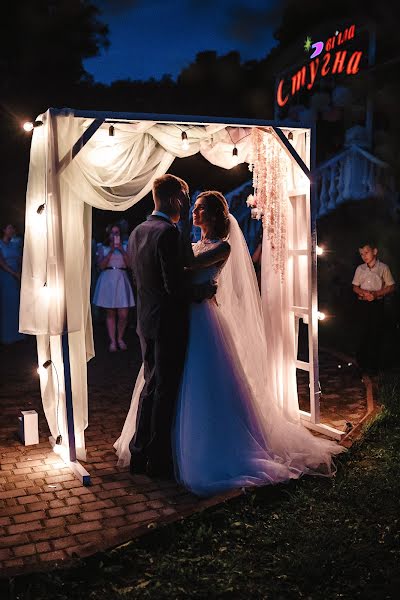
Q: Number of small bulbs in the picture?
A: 11